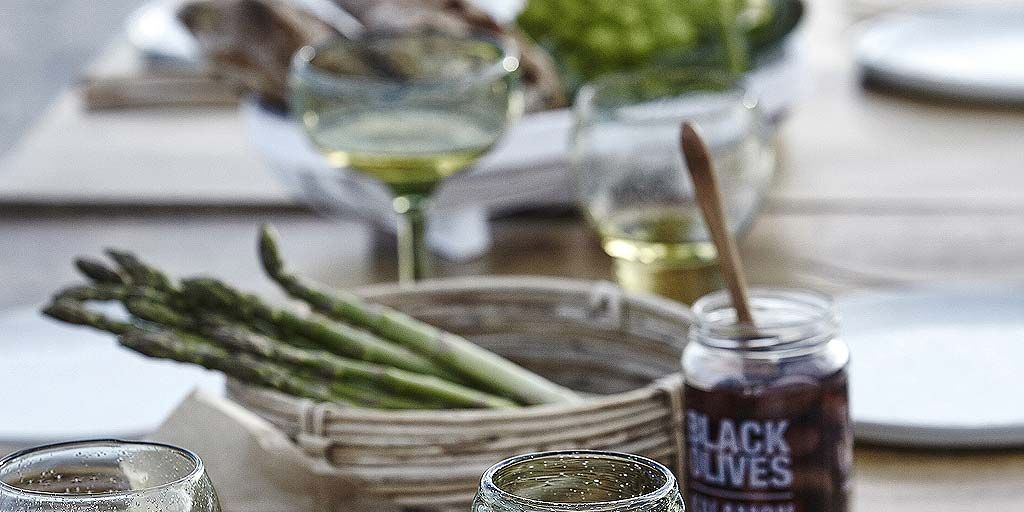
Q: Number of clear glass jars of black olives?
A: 1